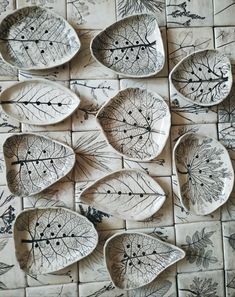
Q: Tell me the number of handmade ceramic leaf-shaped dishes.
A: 10